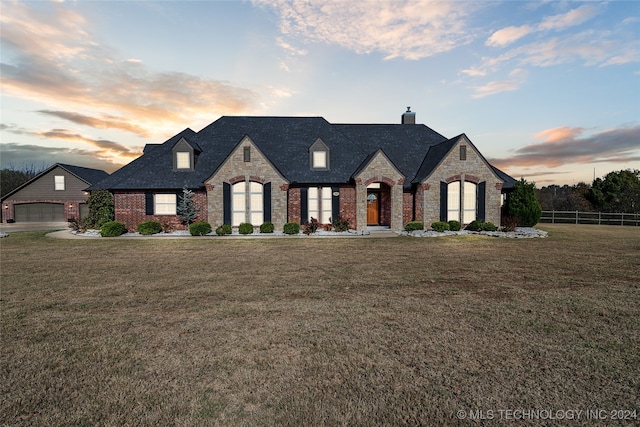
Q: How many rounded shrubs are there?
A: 12